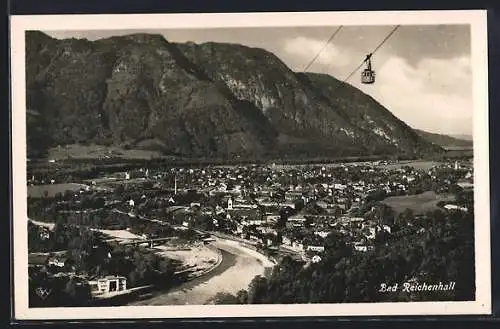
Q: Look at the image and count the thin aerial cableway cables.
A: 2